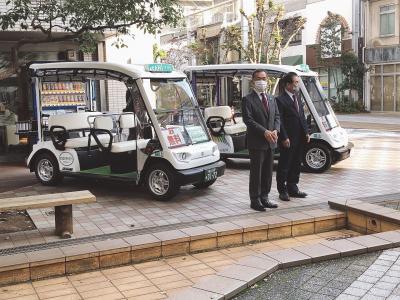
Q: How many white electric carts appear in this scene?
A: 2